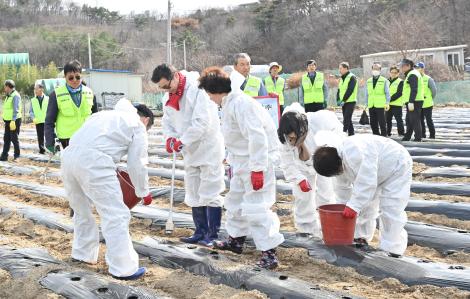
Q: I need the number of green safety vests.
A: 11